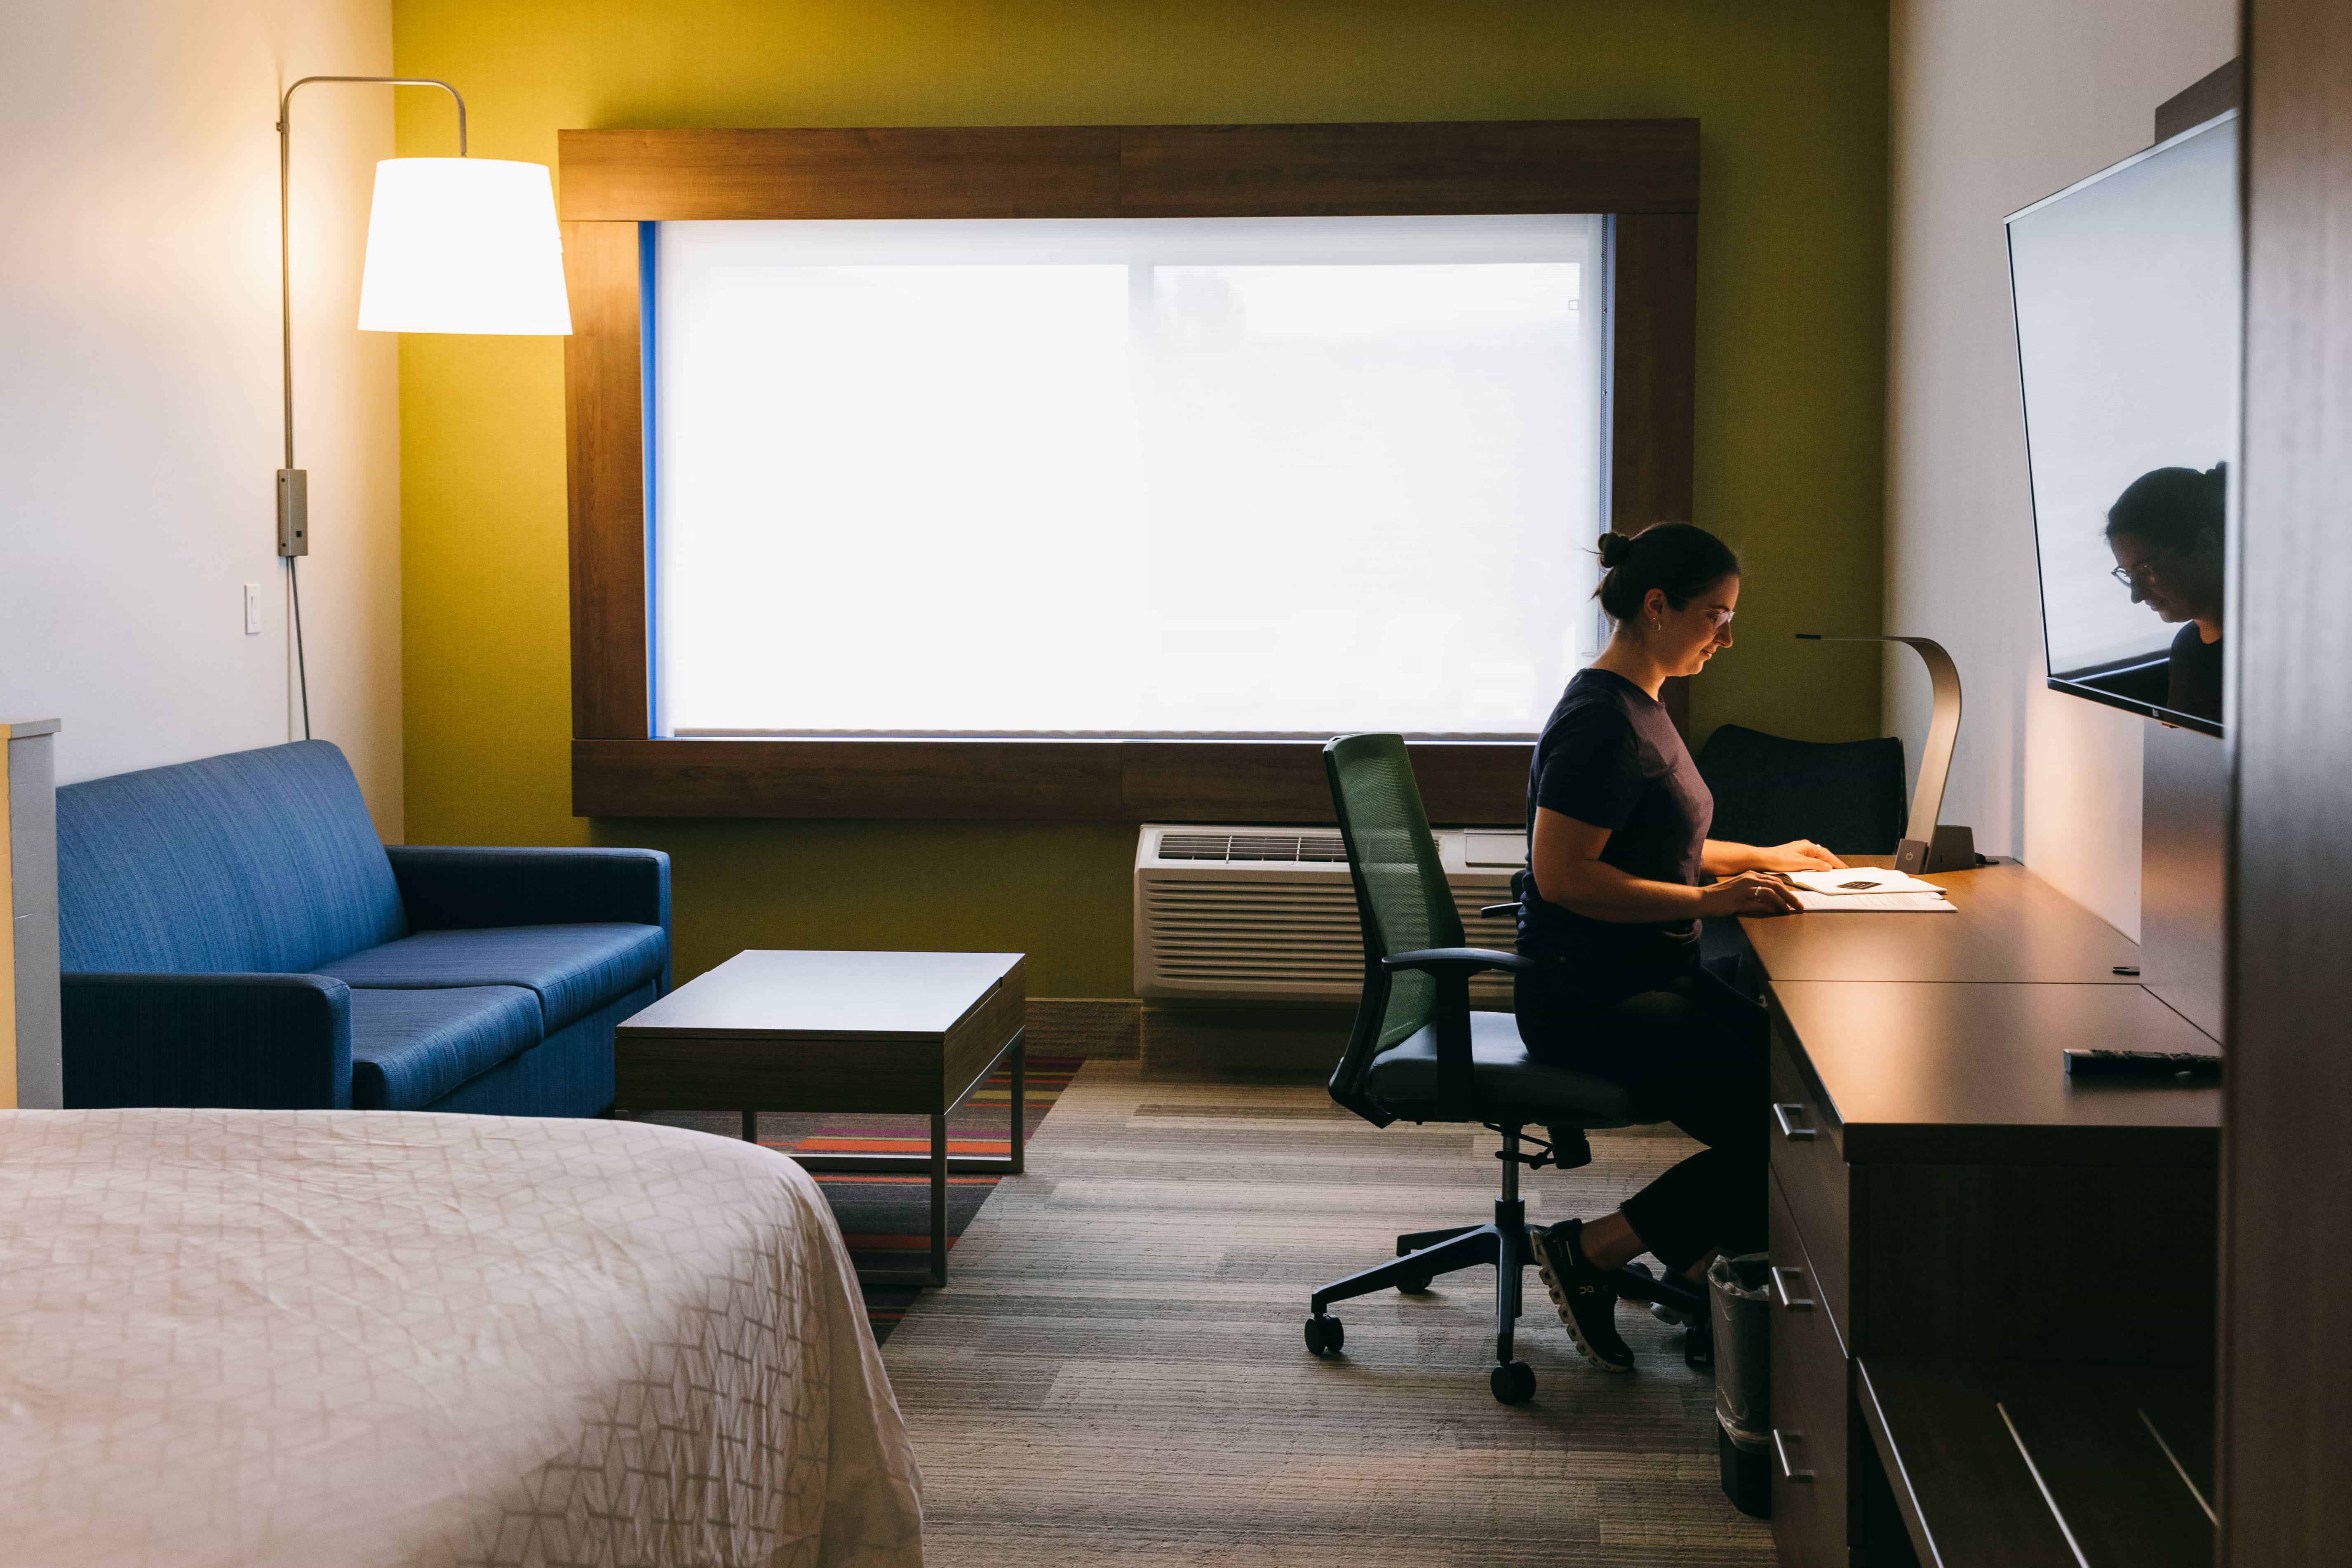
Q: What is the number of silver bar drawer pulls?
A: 3